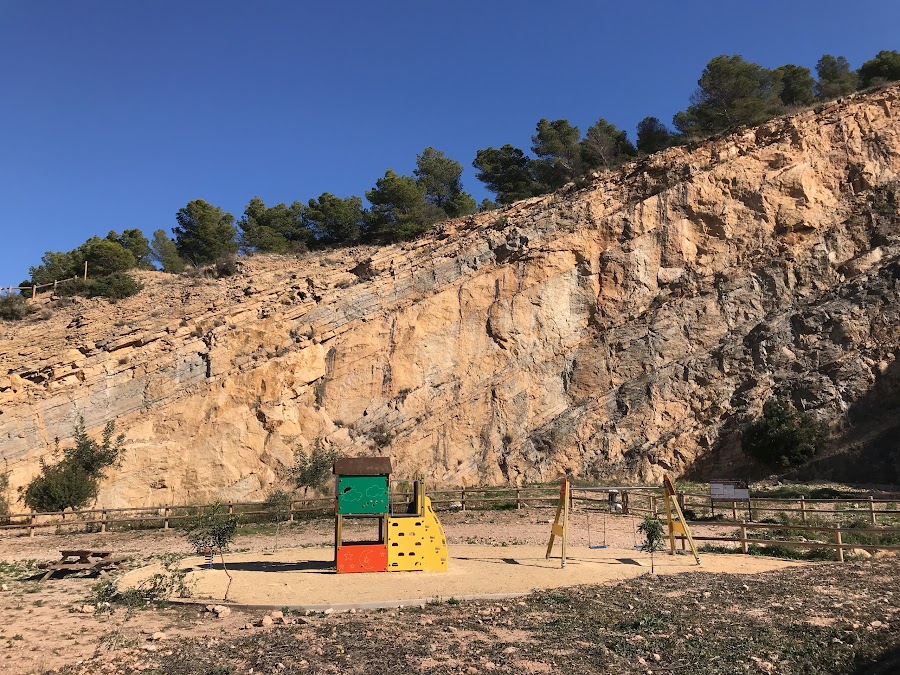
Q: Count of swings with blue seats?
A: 2